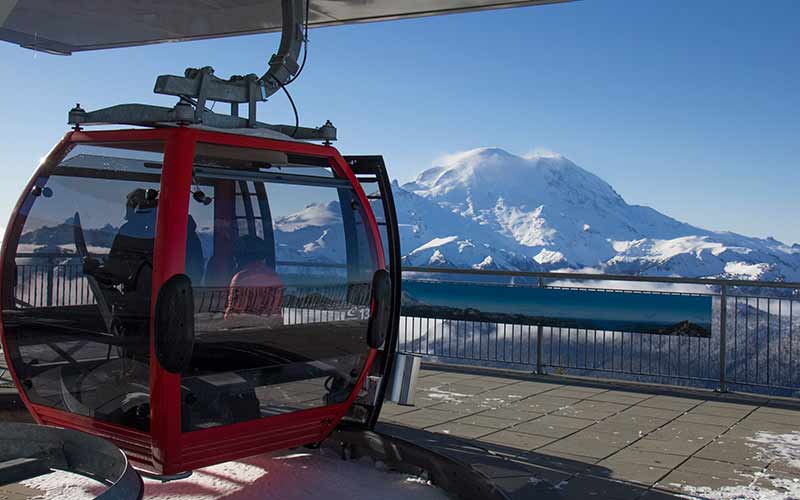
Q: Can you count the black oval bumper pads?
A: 2